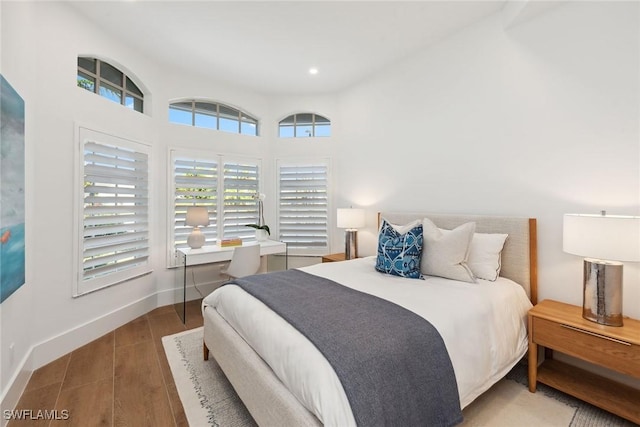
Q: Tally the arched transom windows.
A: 3